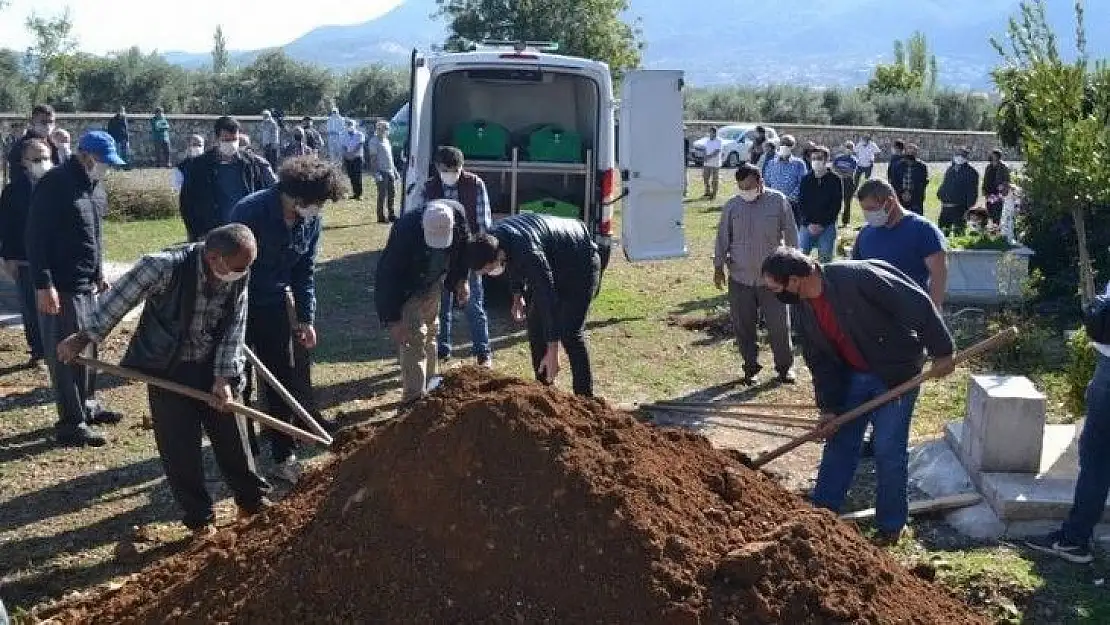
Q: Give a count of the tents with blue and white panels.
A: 0